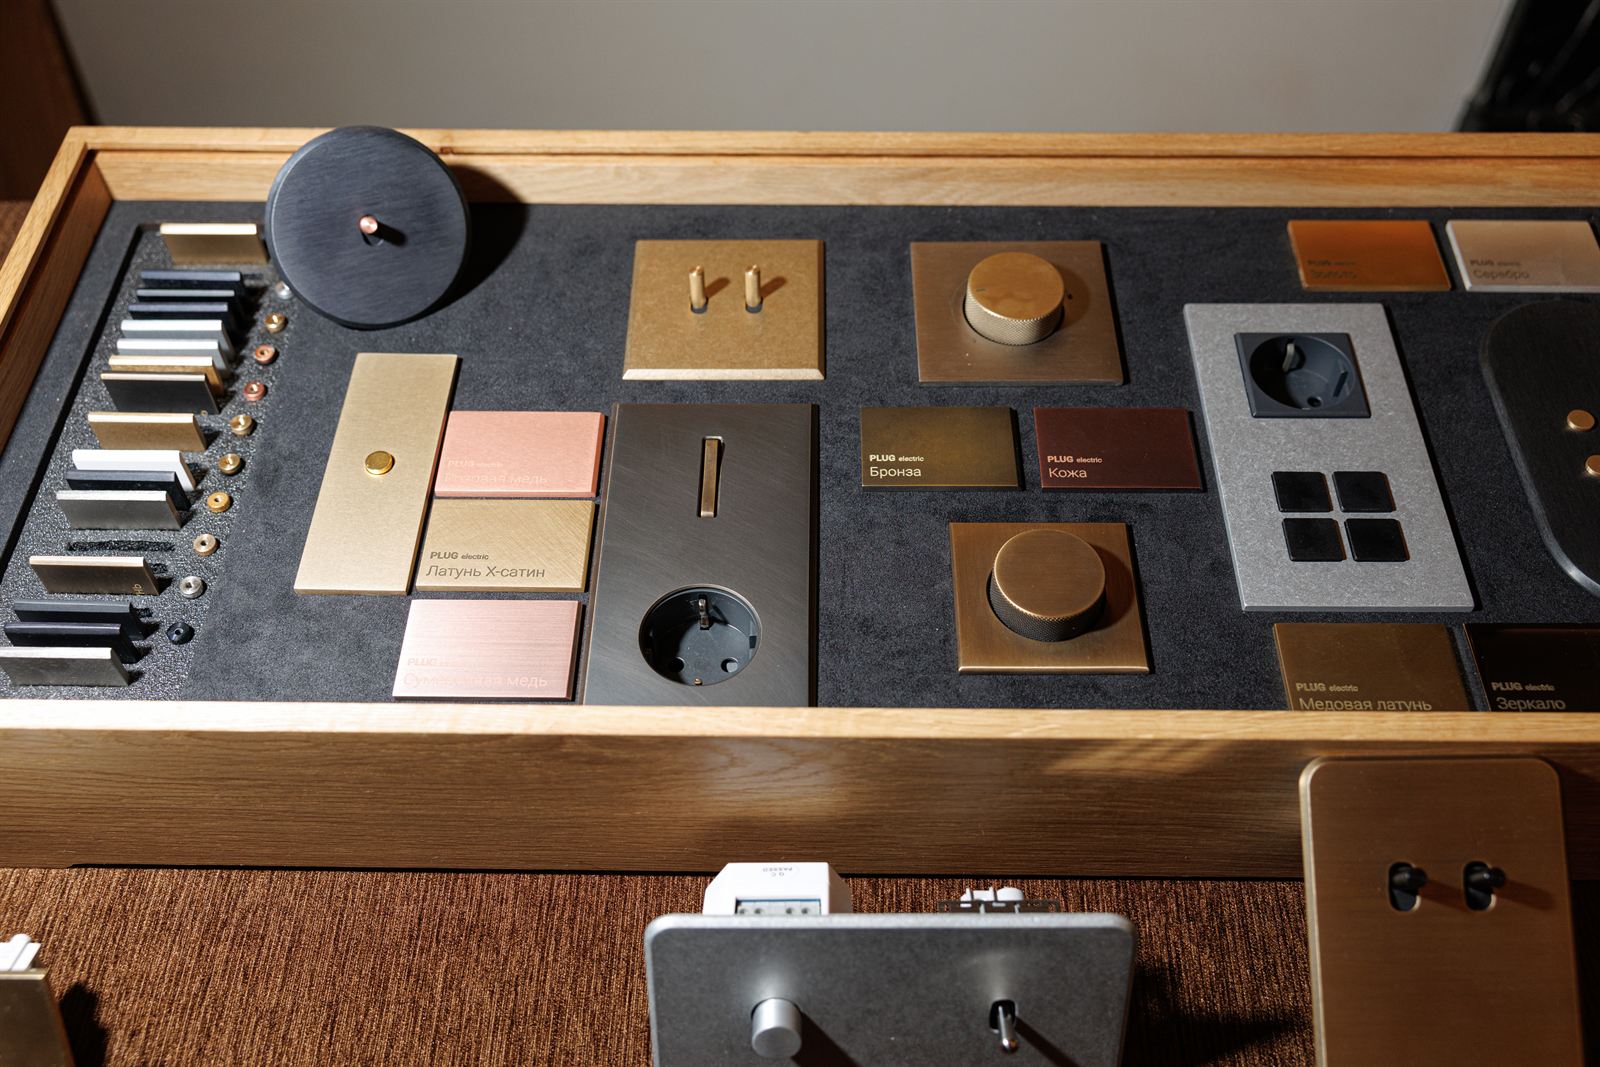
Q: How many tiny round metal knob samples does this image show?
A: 10